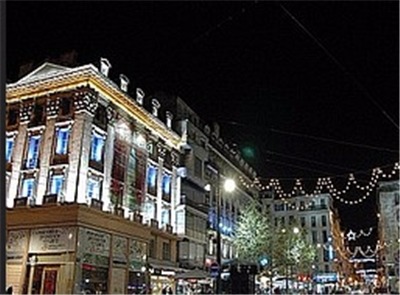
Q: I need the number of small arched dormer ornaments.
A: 5